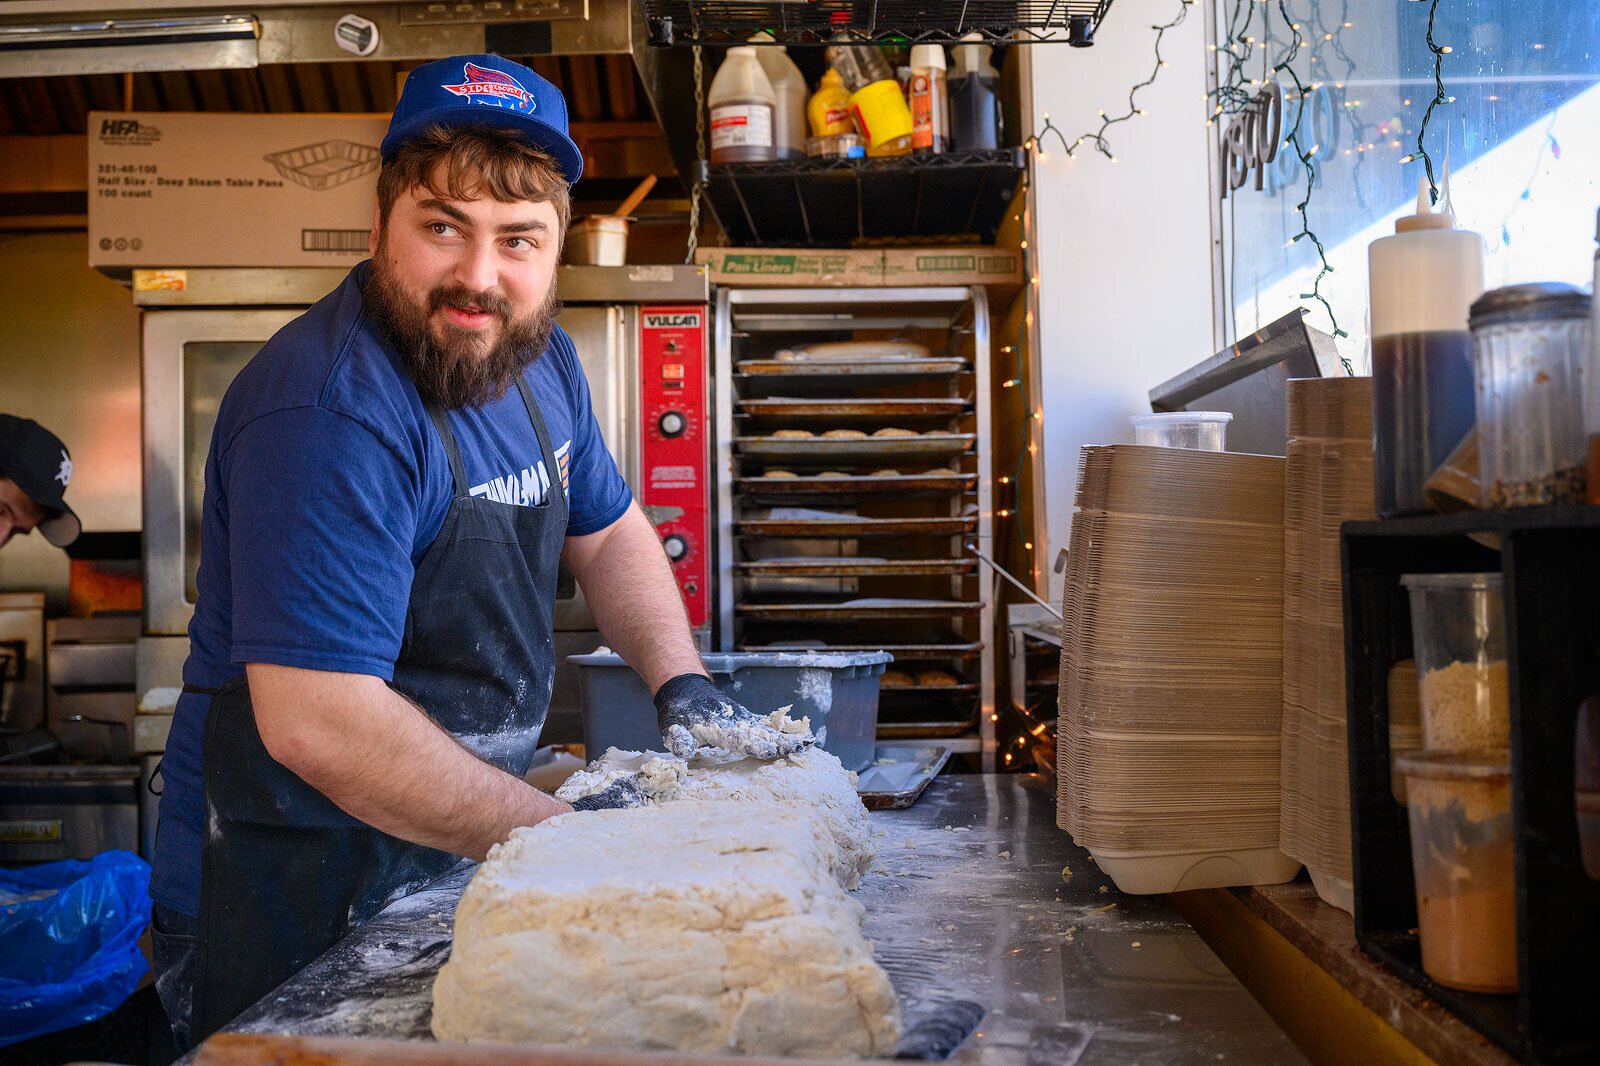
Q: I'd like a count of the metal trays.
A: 11